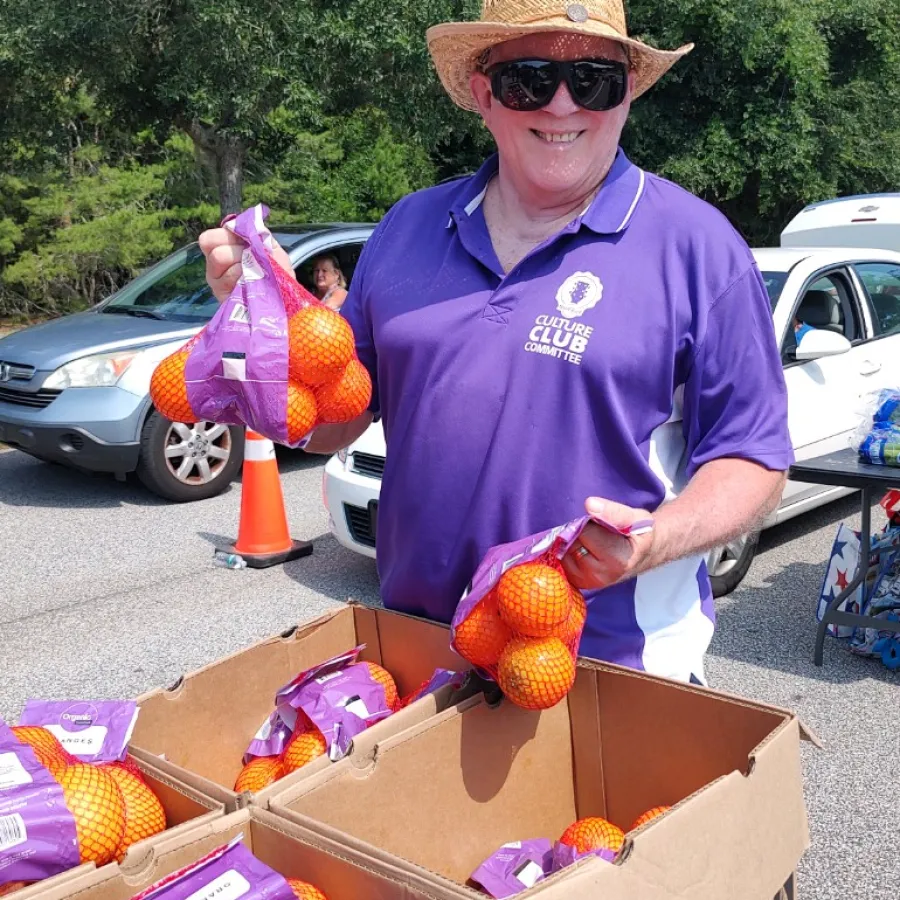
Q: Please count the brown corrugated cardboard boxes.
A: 4